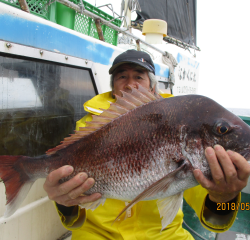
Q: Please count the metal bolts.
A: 5